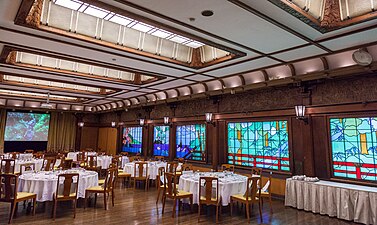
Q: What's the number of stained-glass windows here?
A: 5